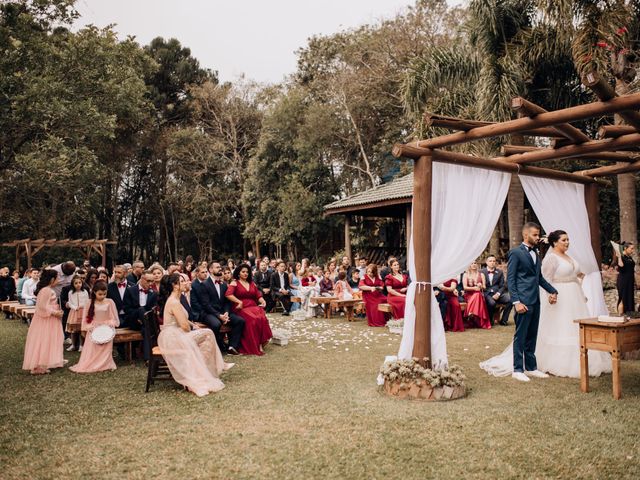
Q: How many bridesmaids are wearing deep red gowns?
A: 5